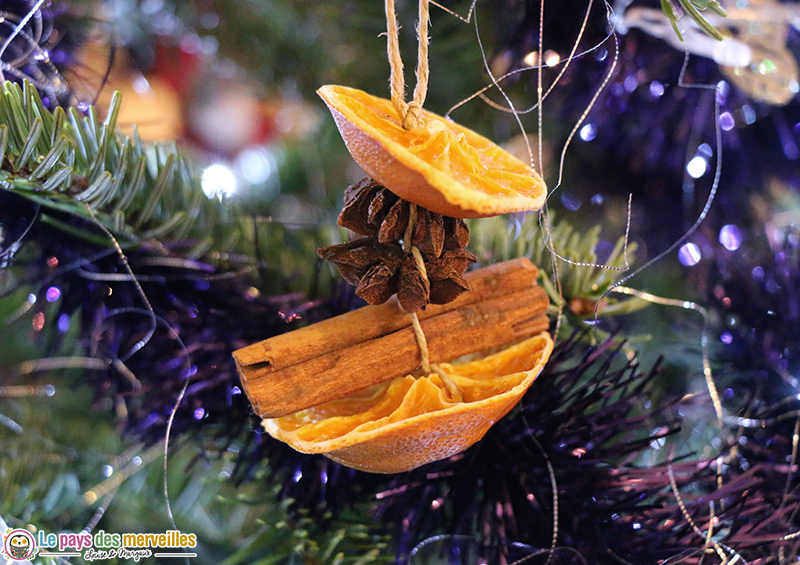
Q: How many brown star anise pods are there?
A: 2